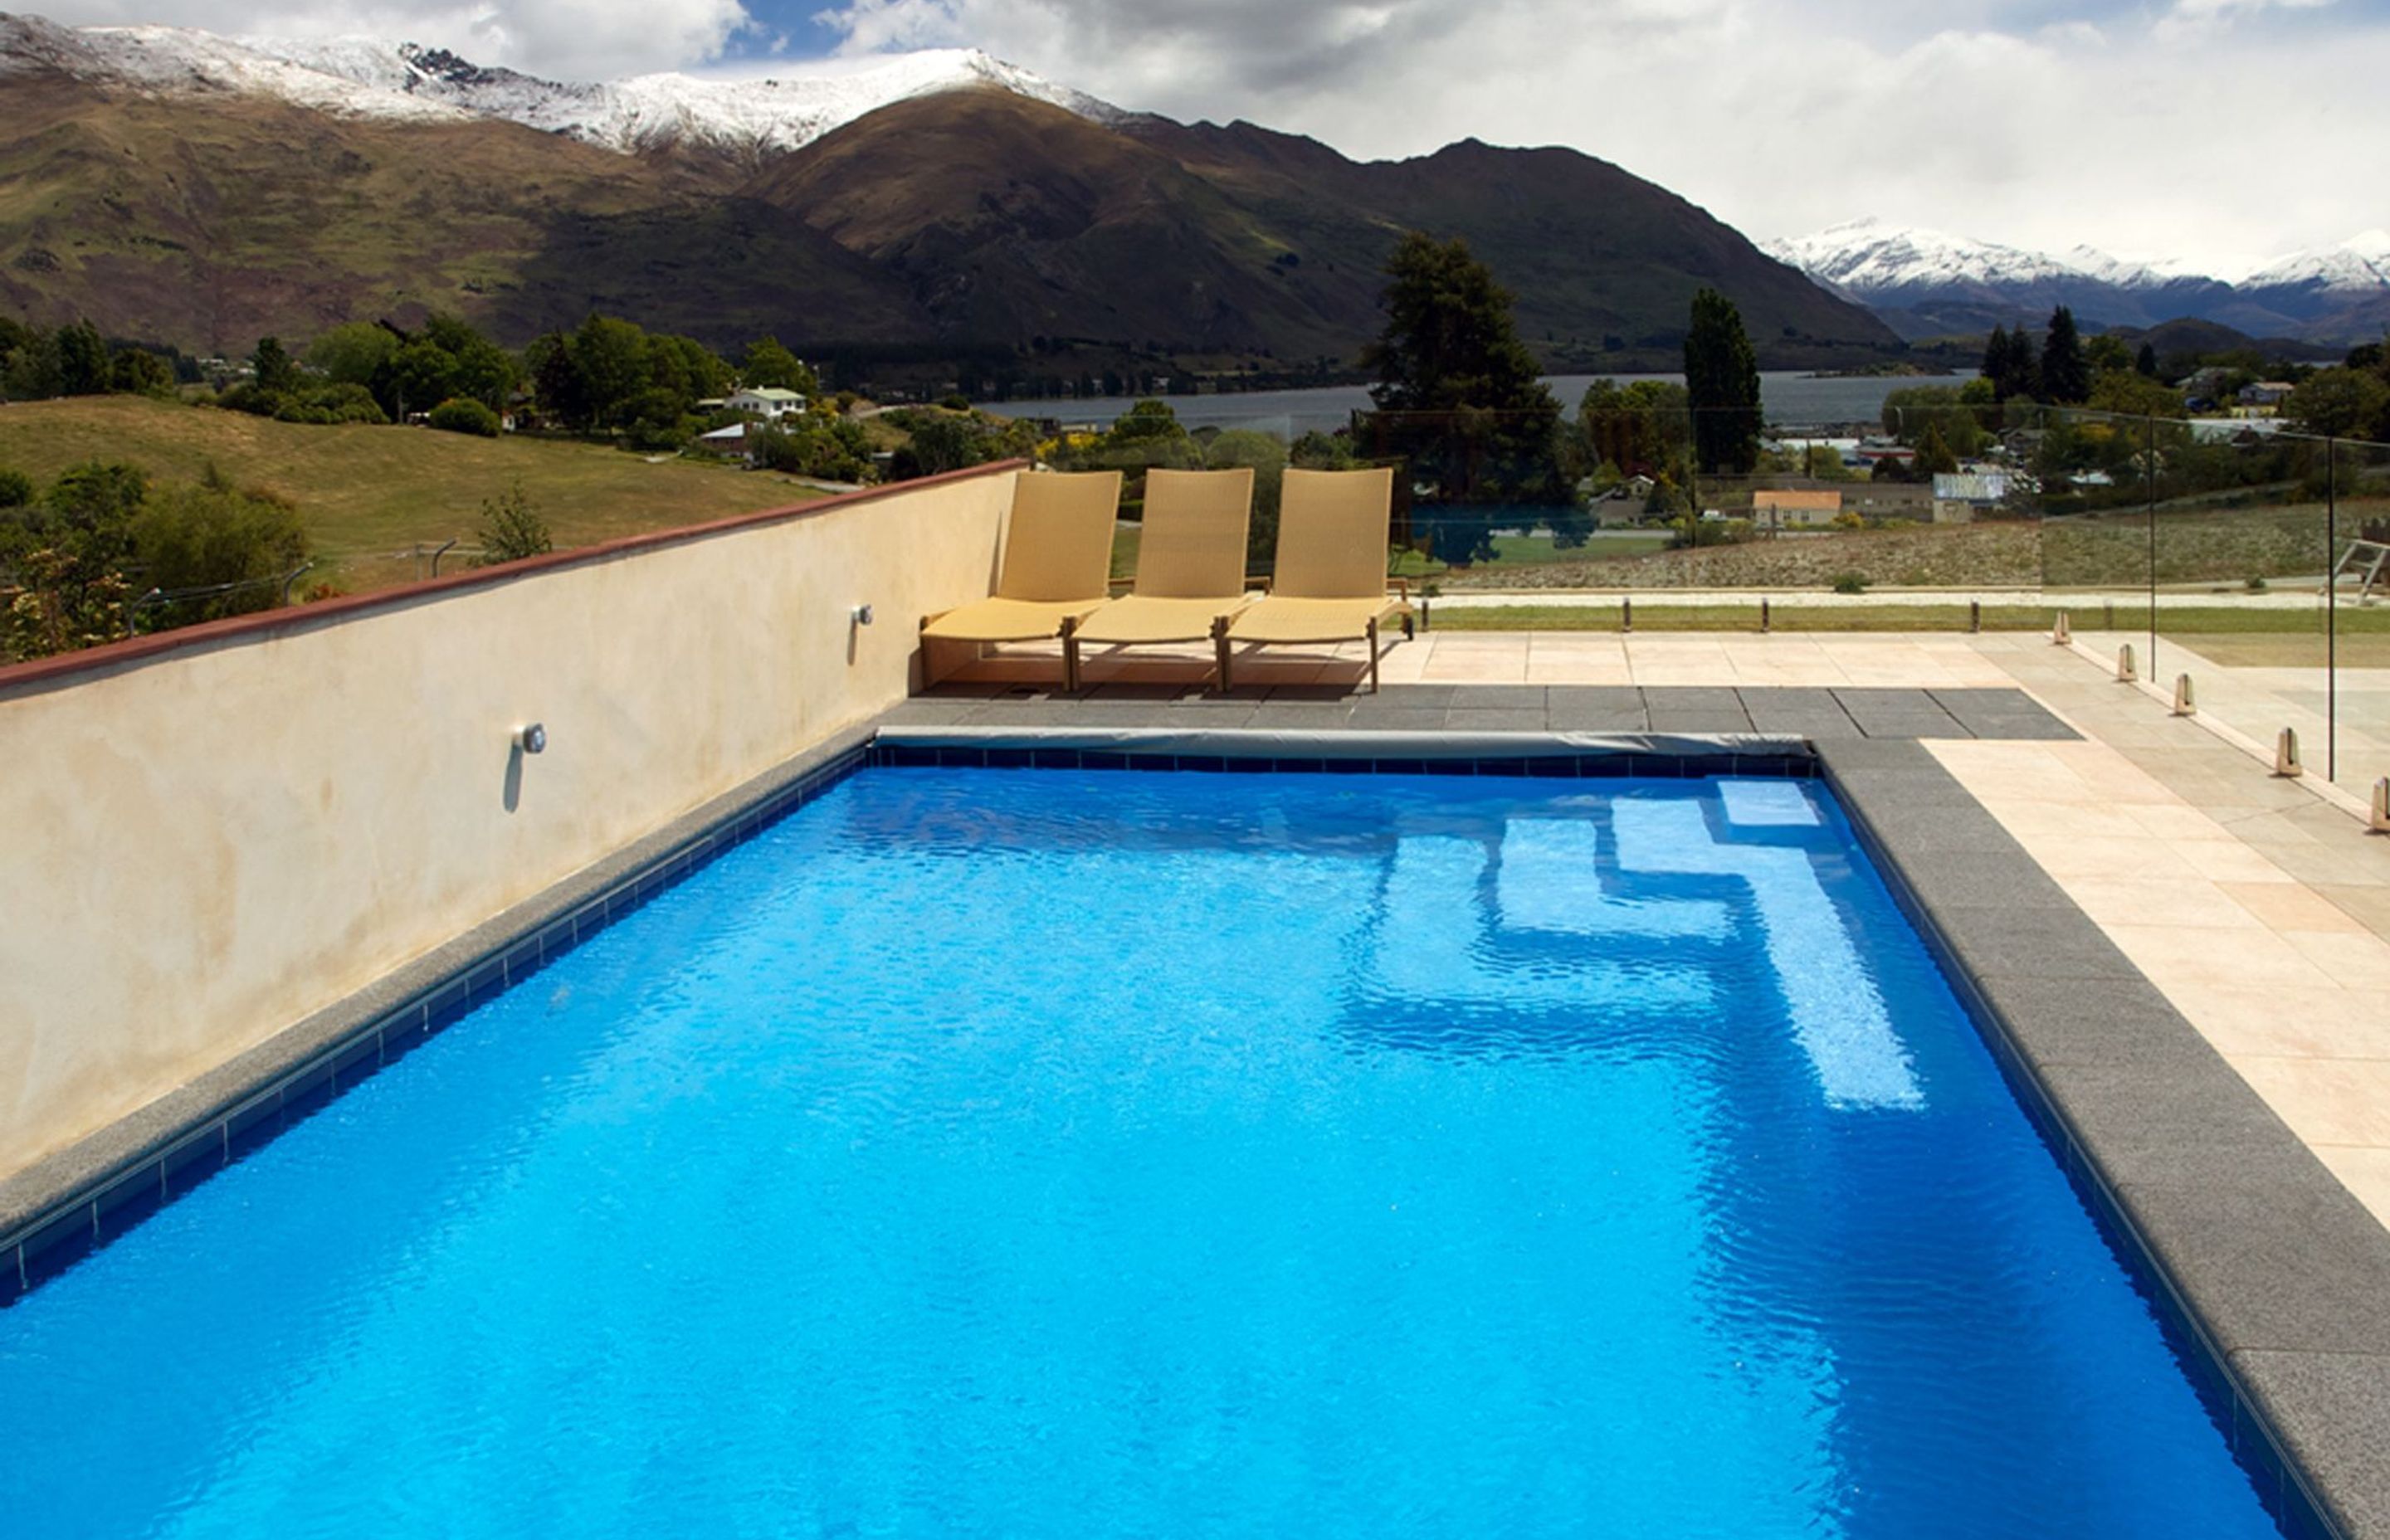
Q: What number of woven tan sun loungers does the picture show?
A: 3